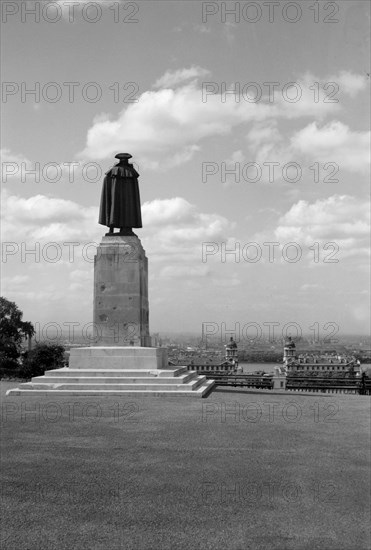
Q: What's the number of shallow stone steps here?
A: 4